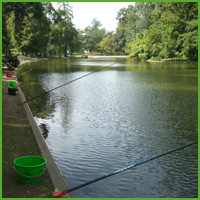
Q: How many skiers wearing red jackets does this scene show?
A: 0